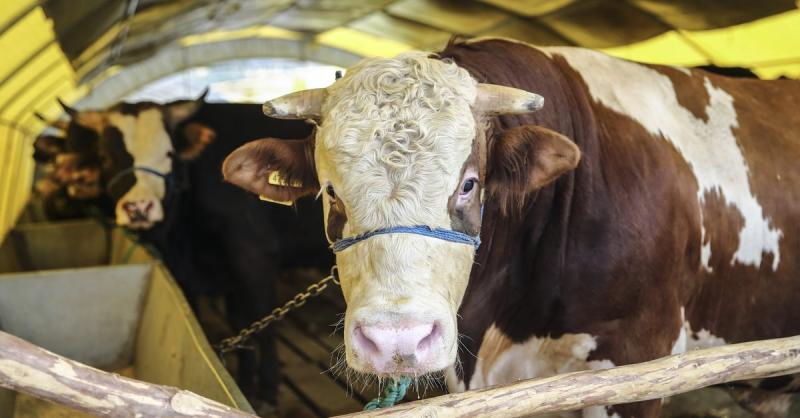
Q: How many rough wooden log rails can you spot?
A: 2